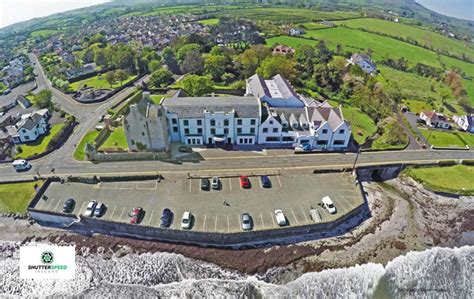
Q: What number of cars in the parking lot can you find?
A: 13